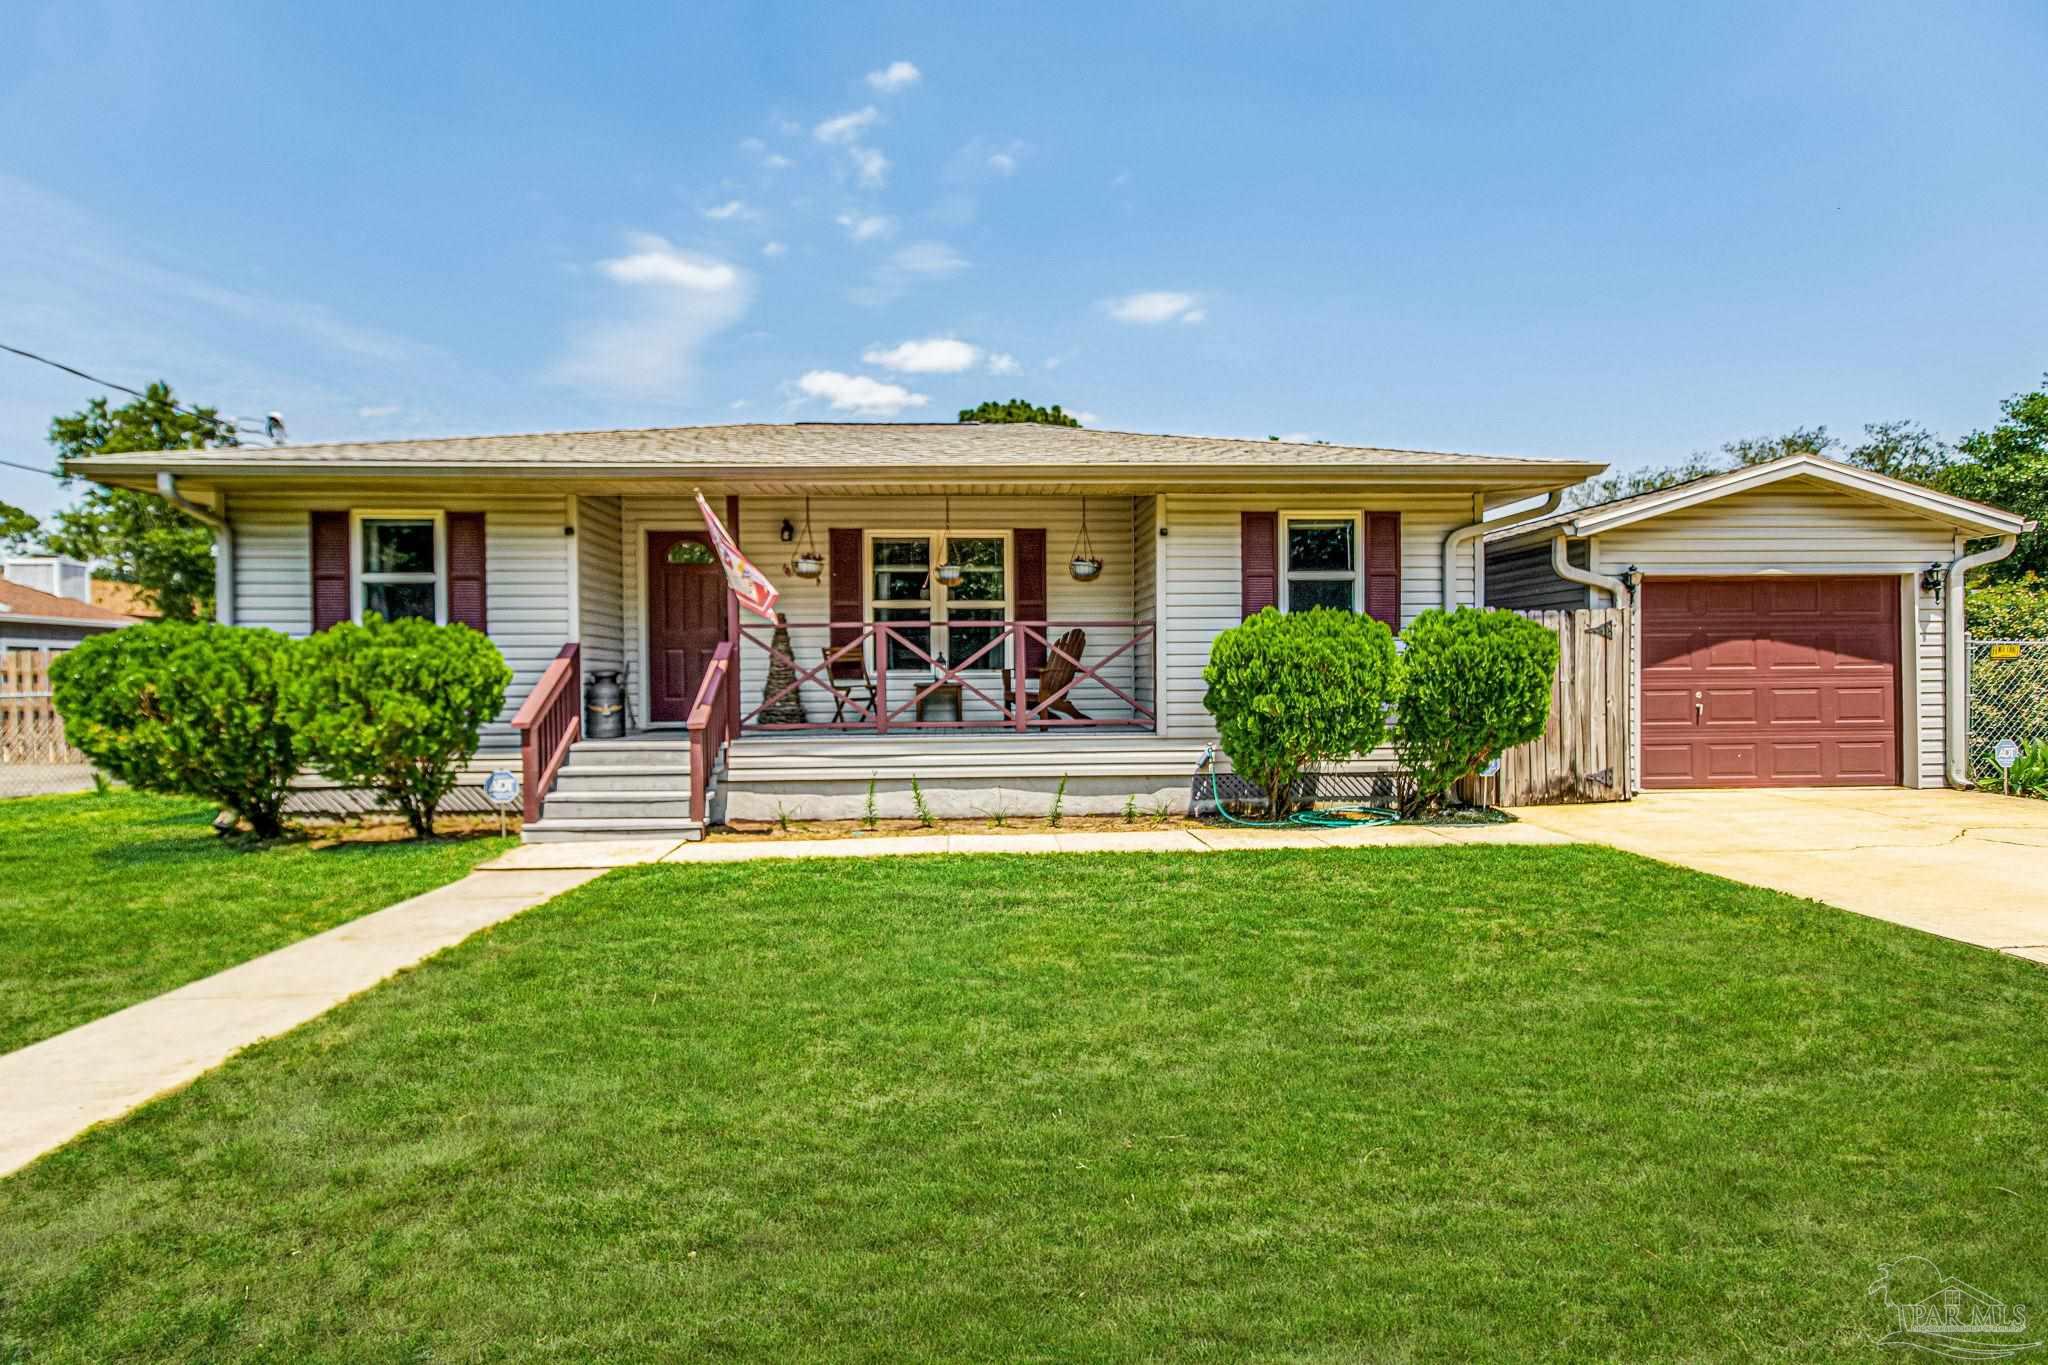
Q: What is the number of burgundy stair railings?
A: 2